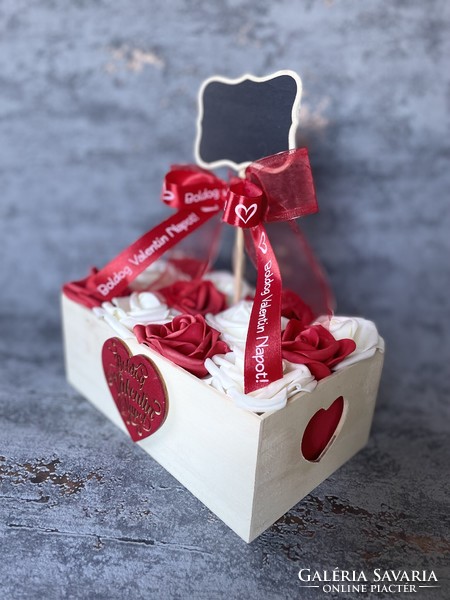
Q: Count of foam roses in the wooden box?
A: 12